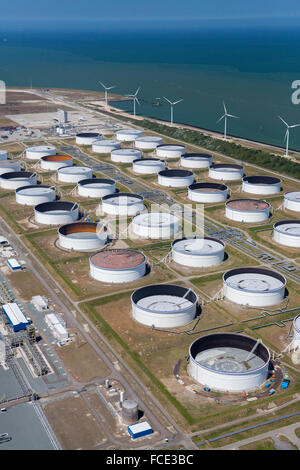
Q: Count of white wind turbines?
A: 5